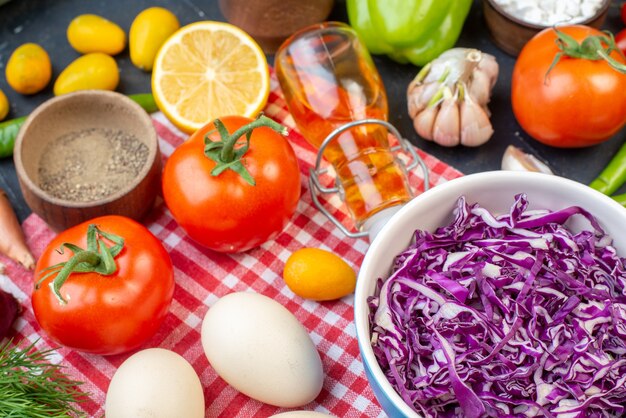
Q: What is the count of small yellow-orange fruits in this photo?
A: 6